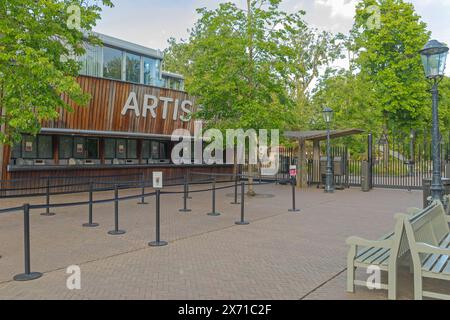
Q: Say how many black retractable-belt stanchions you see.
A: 12